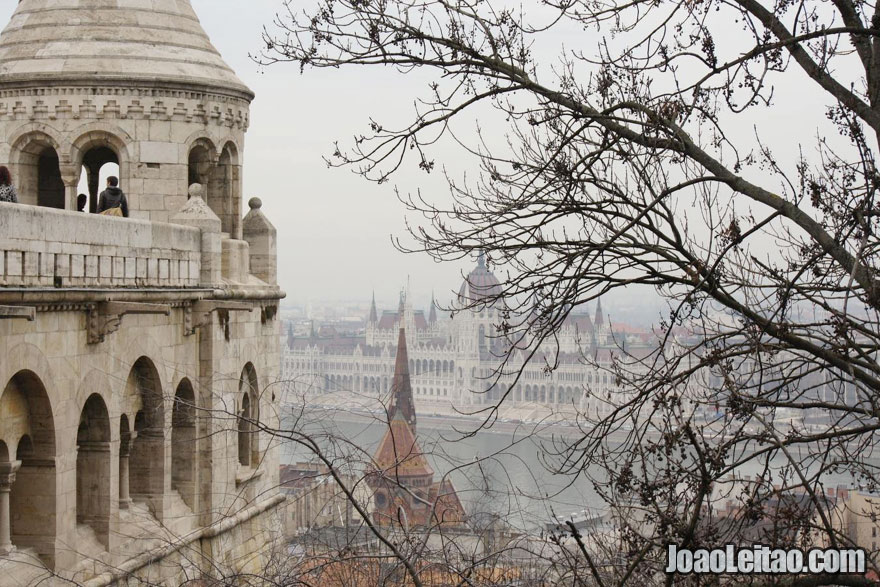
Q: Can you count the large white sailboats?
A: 0